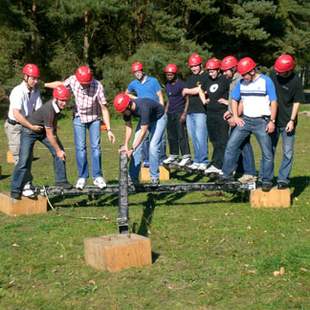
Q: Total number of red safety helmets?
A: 11